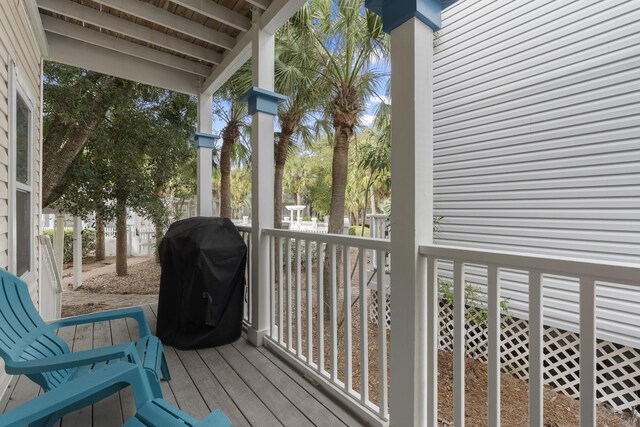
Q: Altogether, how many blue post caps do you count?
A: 3